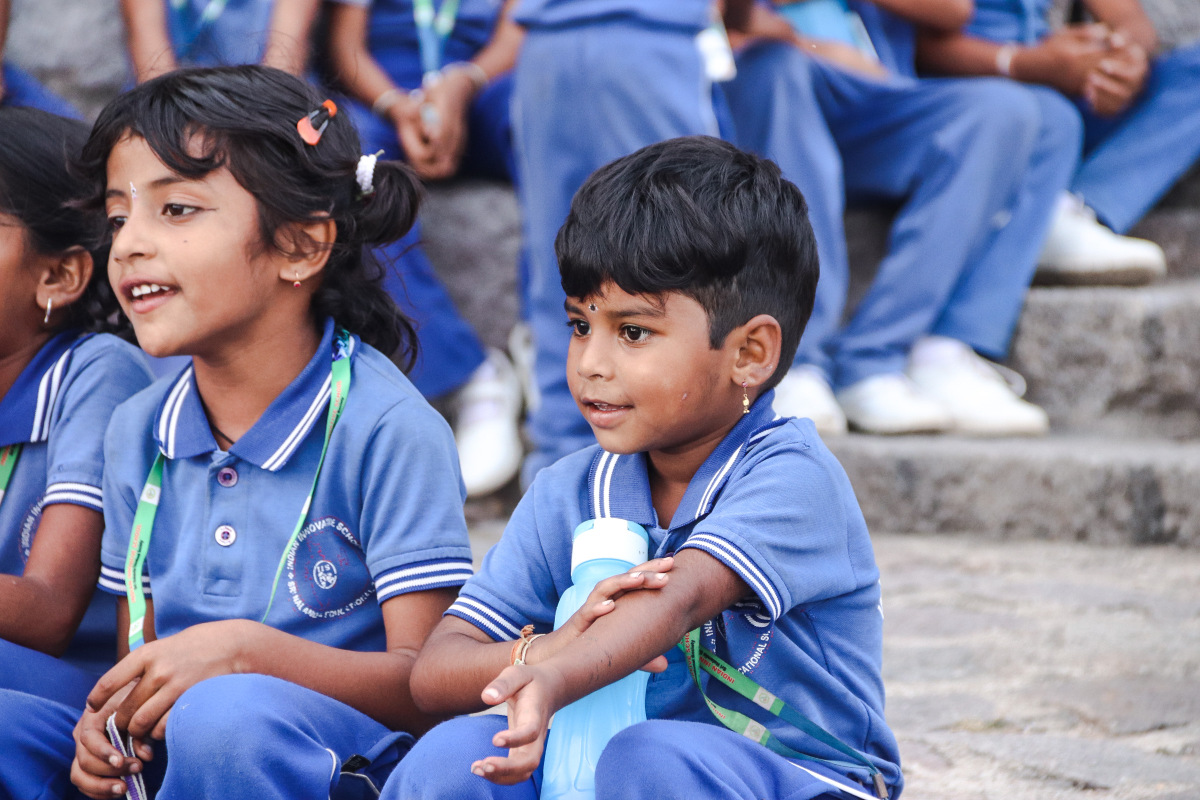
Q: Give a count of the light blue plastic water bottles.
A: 1